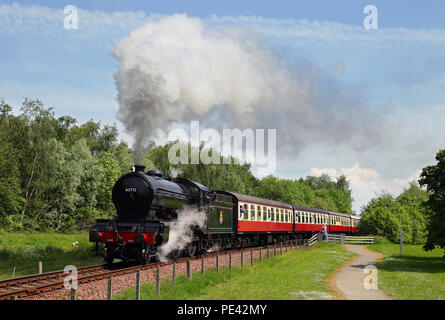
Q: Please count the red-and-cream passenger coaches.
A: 4